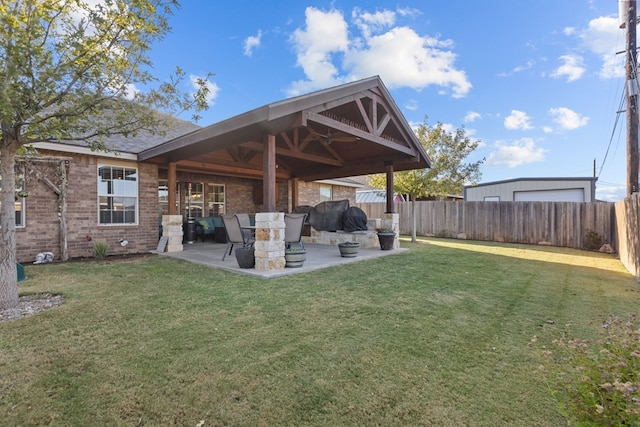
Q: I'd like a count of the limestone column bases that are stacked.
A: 3